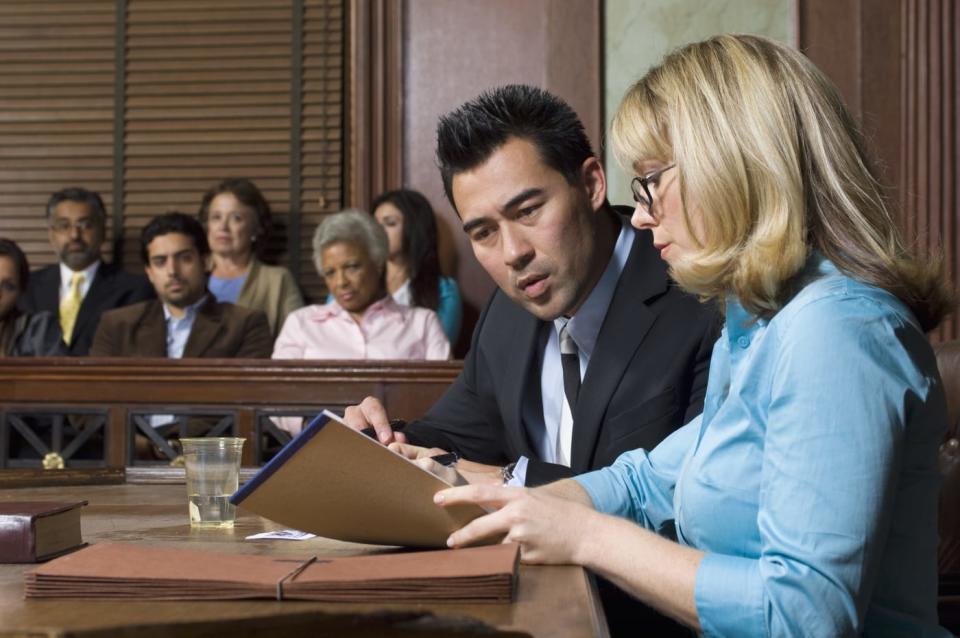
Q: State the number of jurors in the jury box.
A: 6